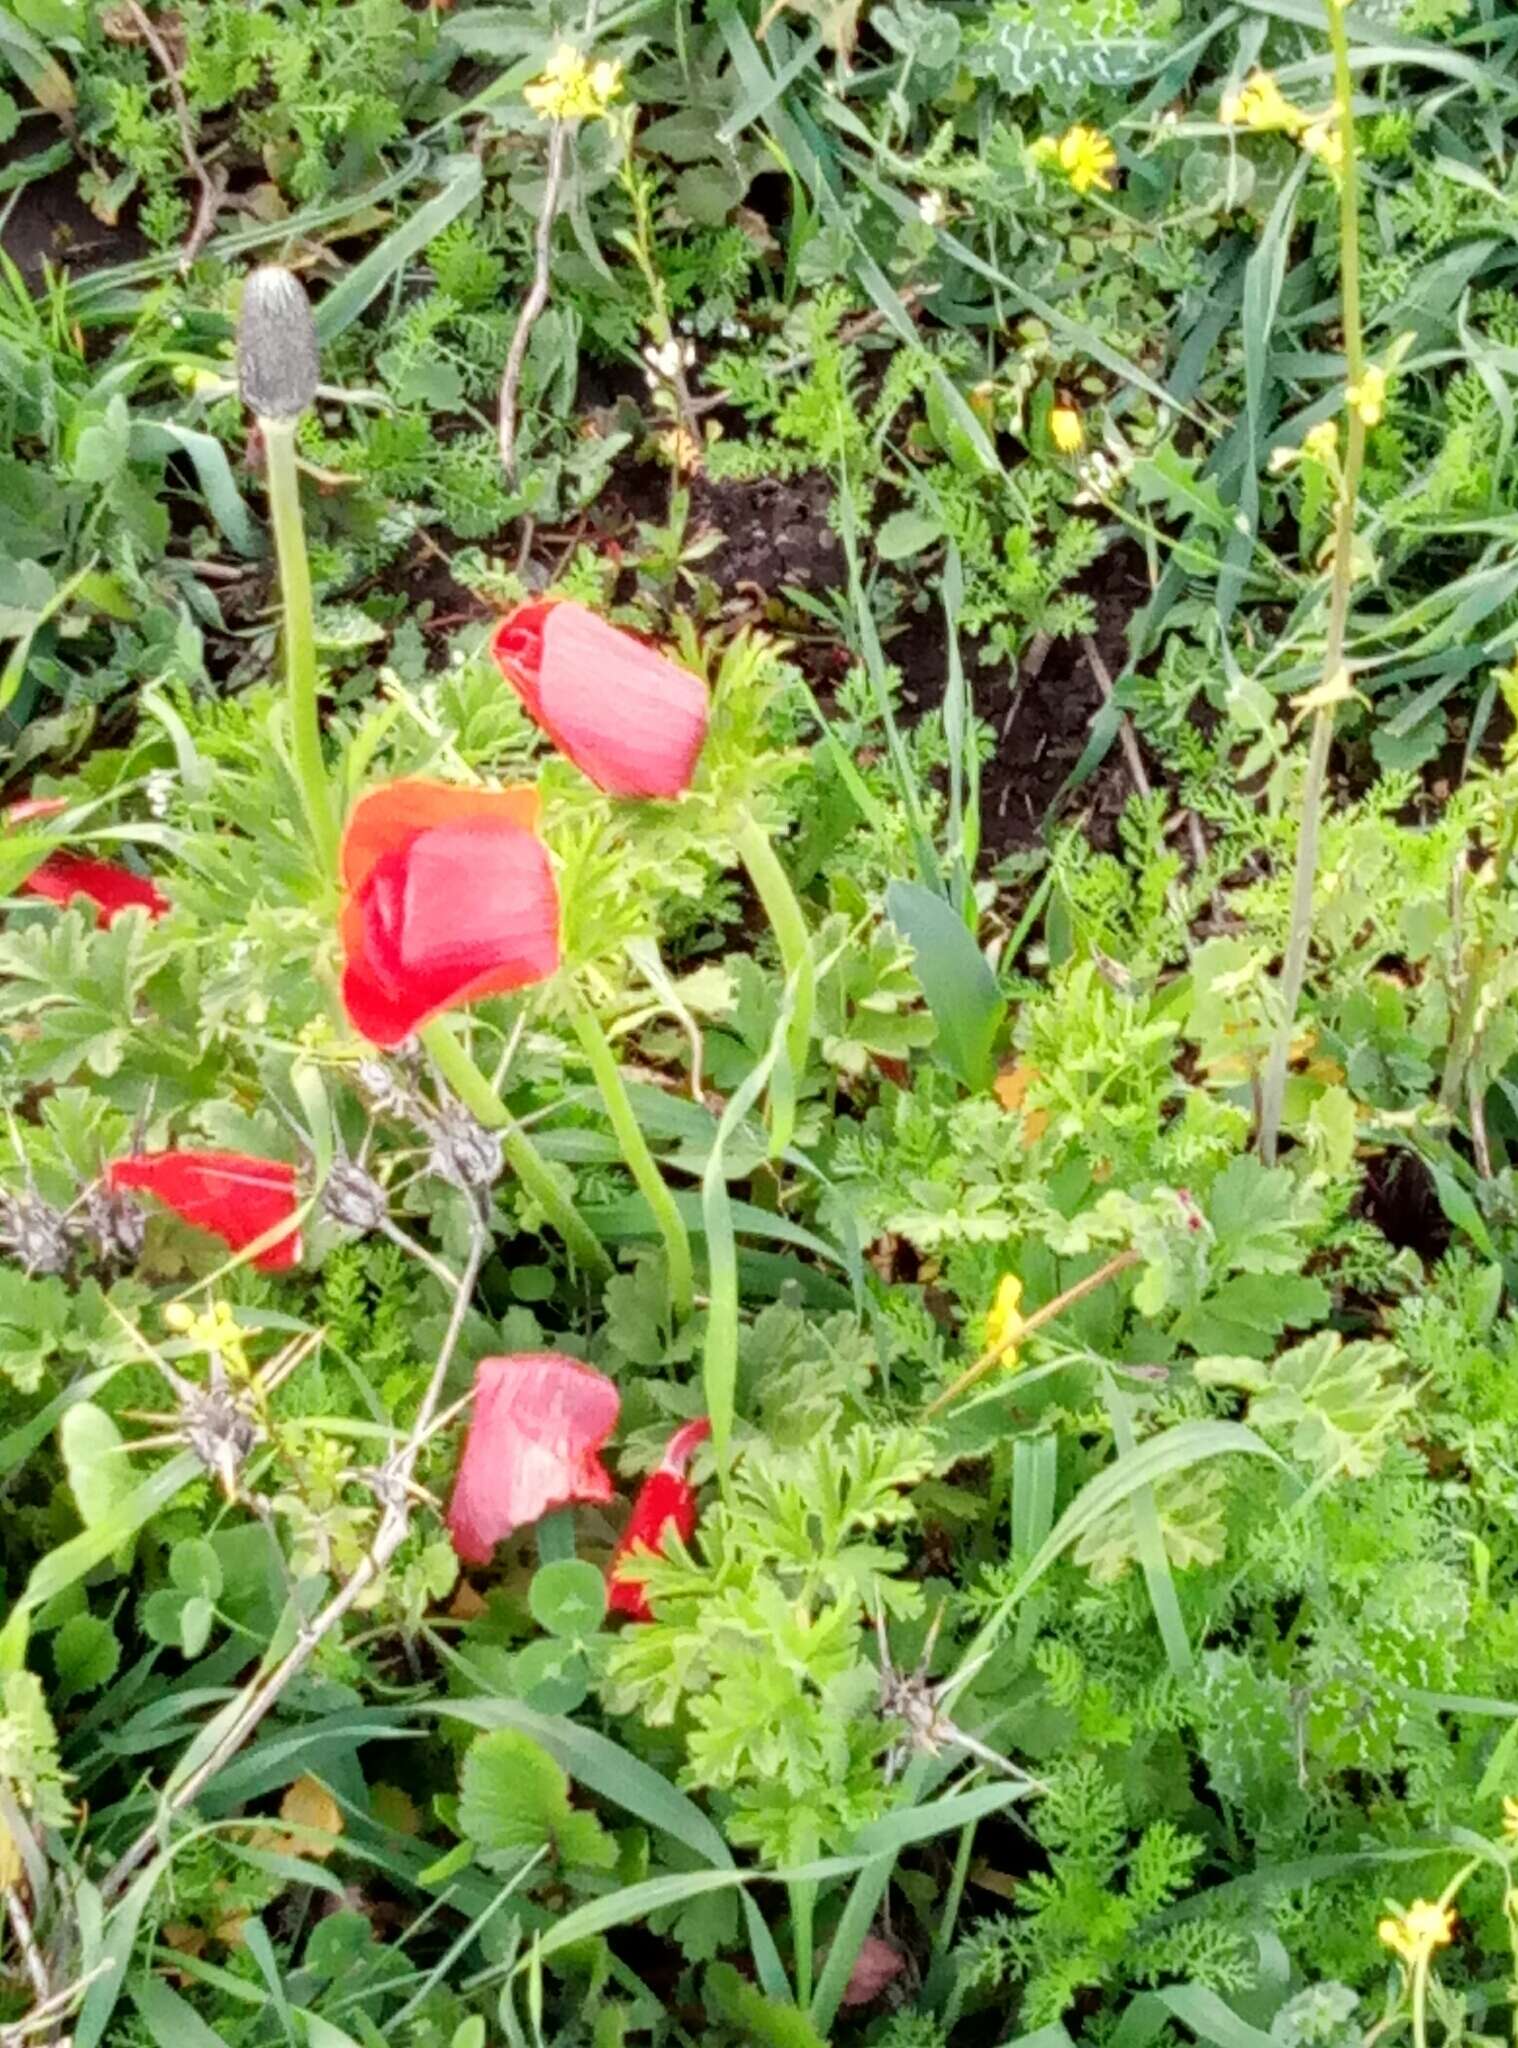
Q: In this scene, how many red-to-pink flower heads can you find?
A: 2